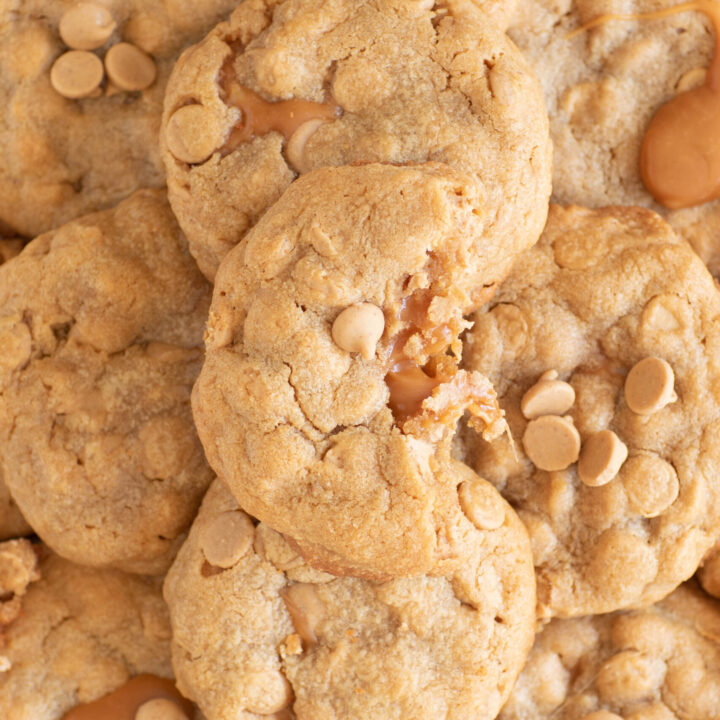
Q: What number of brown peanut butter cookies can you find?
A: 9